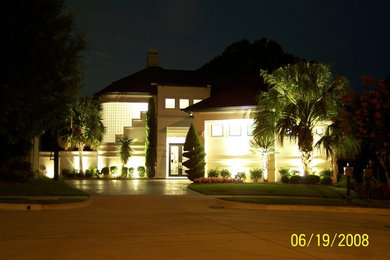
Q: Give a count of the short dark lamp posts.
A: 2